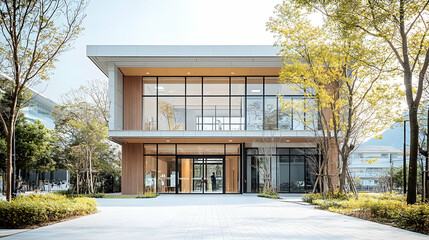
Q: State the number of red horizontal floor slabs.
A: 0